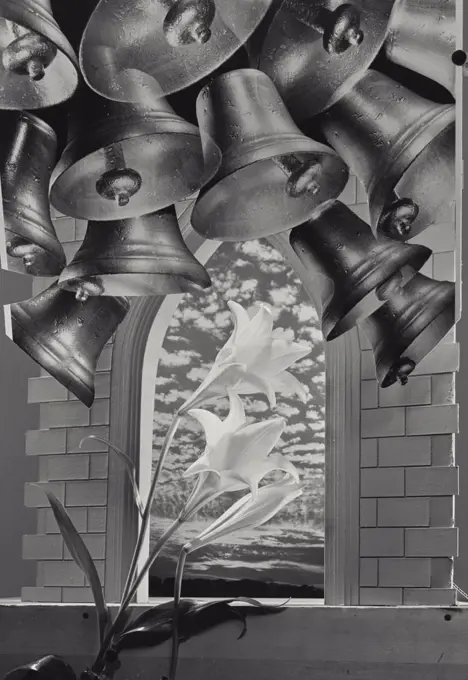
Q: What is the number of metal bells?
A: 12